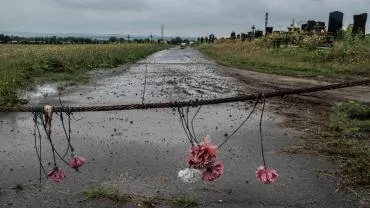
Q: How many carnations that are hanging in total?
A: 6